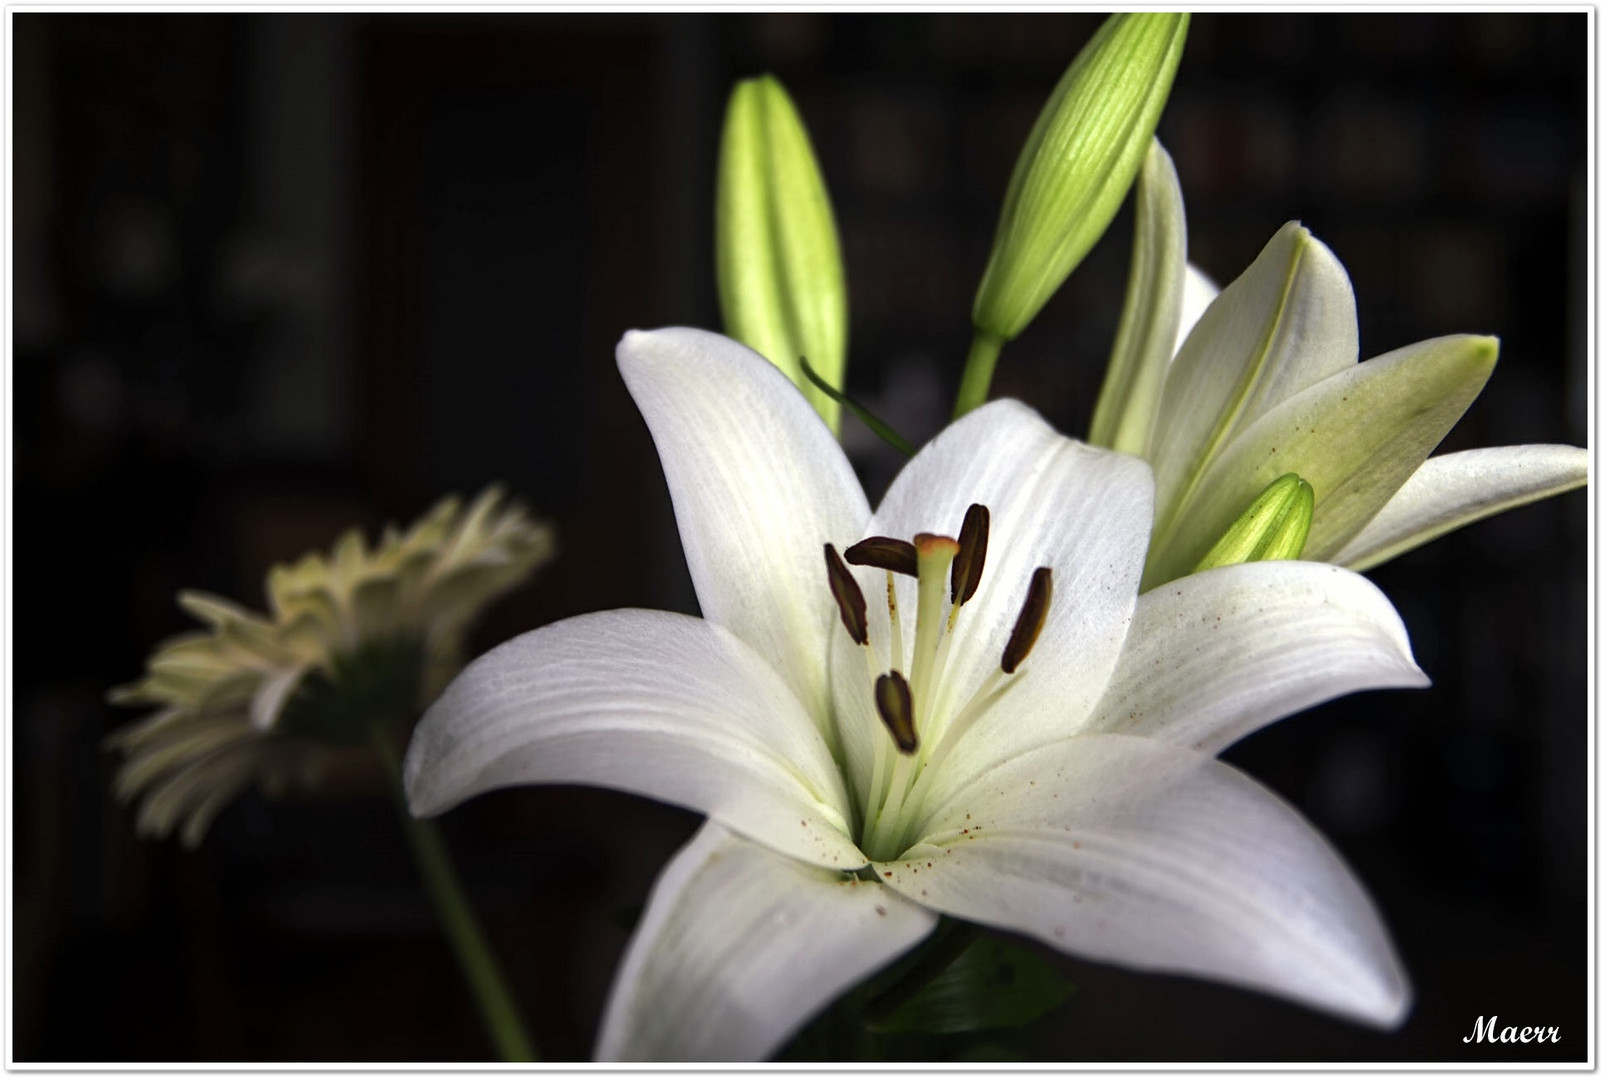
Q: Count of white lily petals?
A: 11